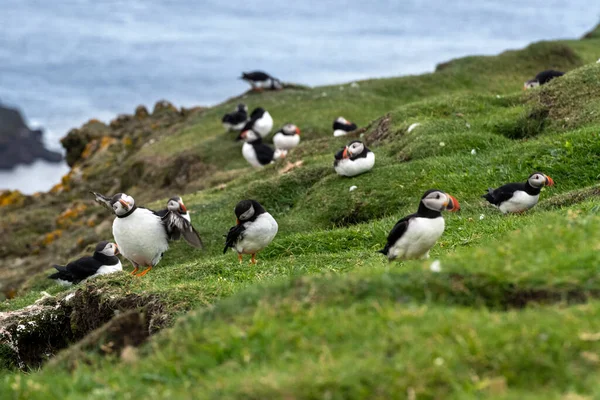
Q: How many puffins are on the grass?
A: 14